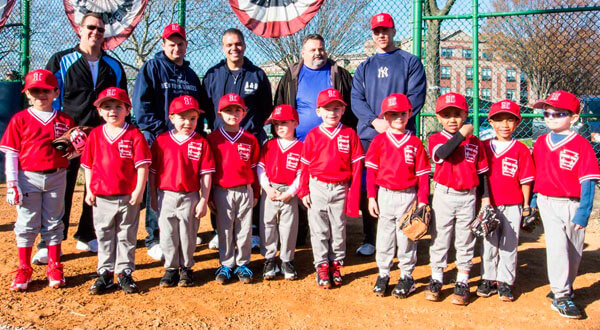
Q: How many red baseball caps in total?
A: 12